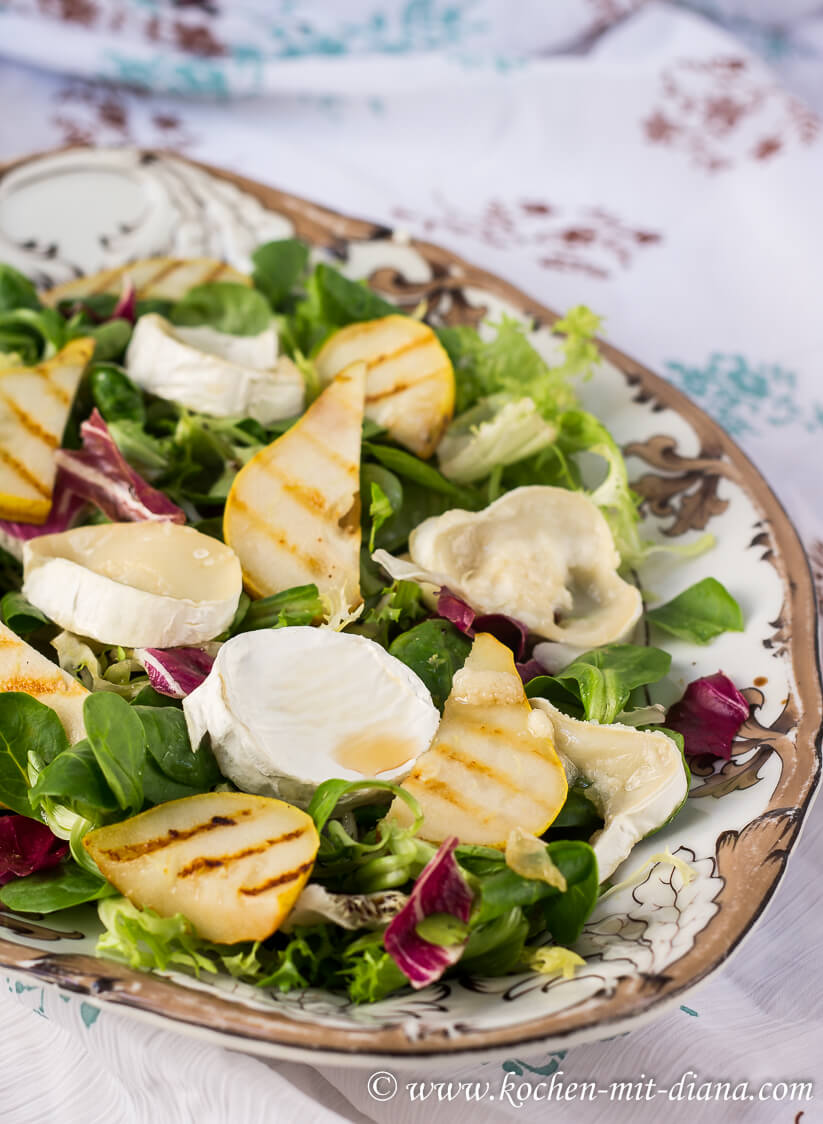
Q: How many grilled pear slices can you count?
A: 7